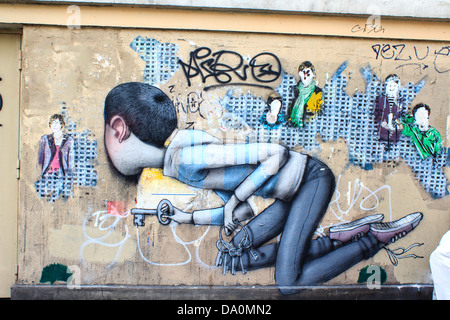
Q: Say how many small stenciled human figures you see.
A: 5